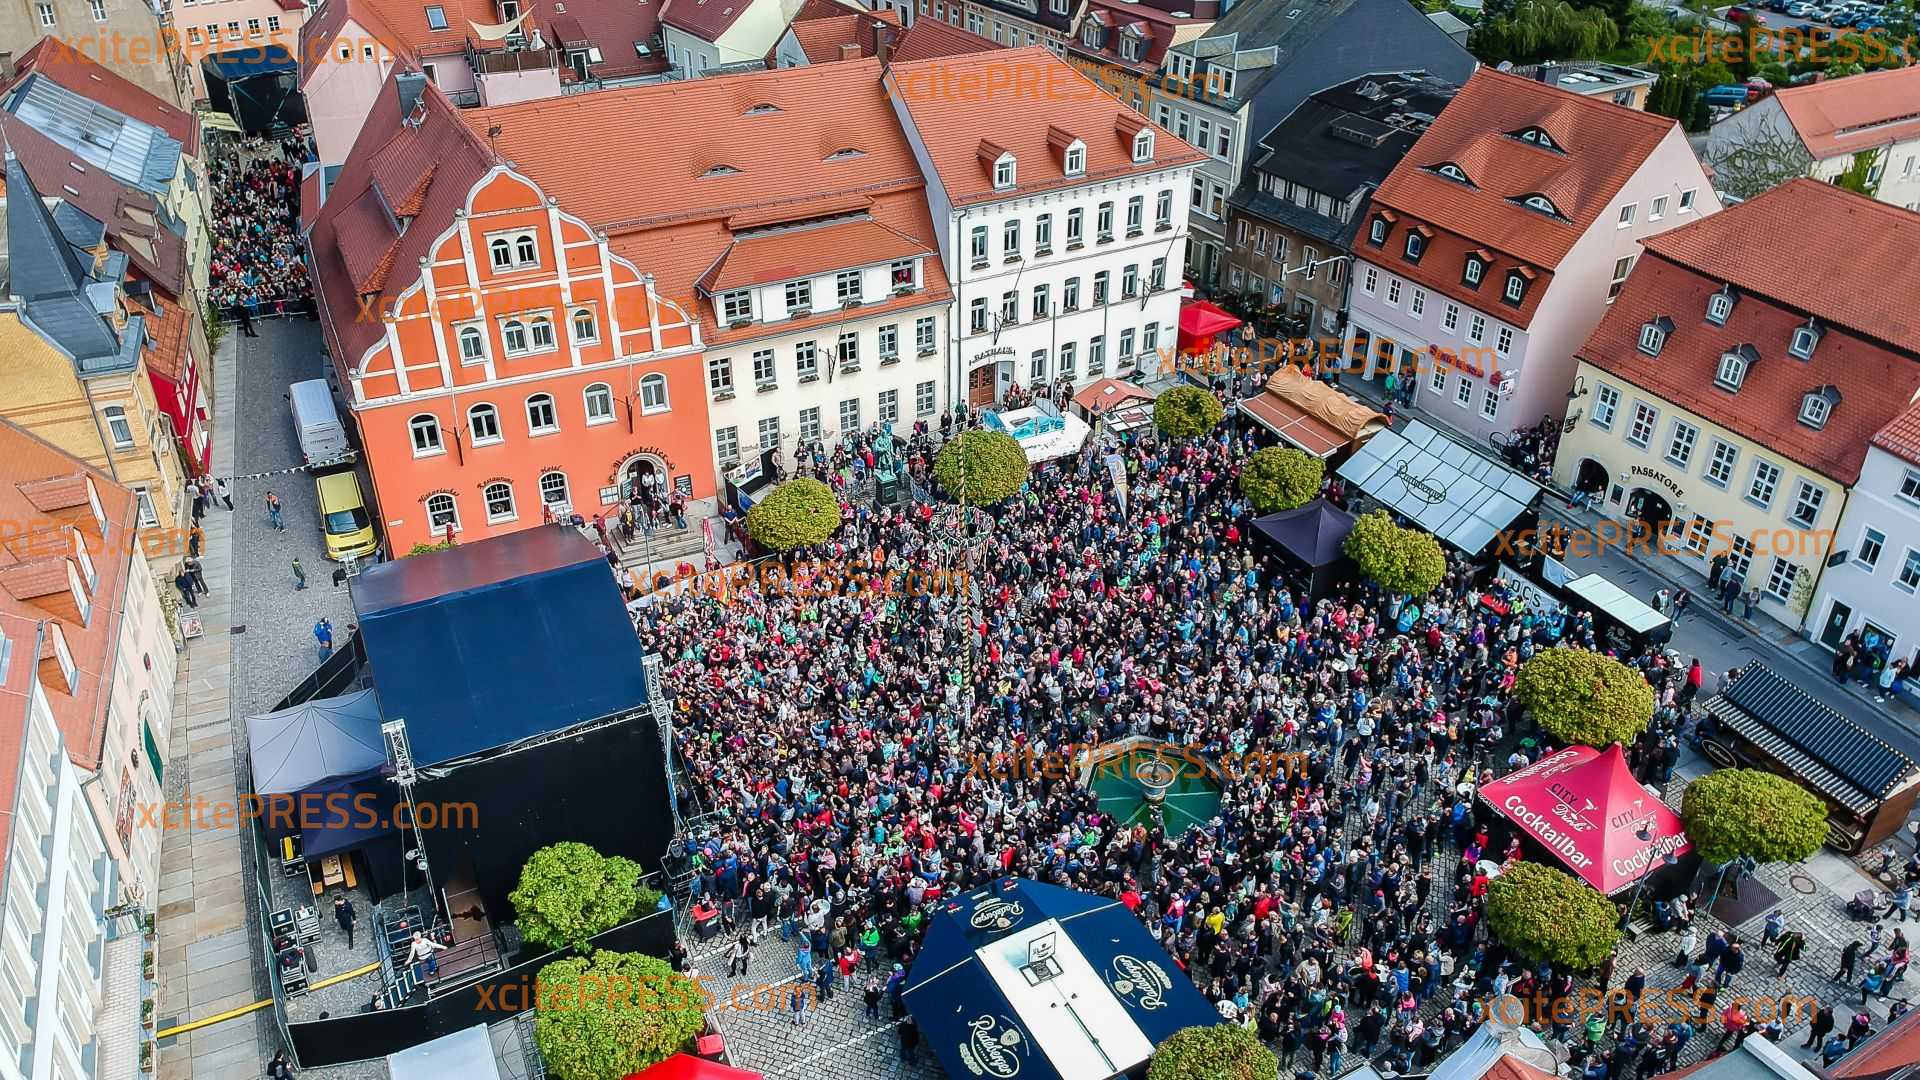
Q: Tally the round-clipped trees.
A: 11